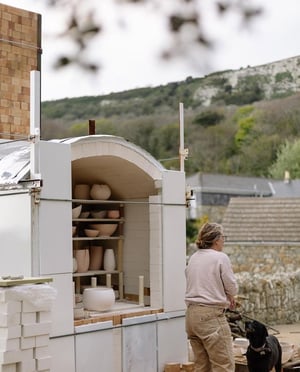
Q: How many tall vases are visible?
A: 3